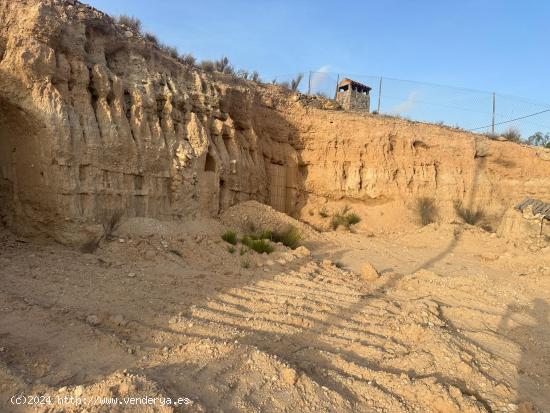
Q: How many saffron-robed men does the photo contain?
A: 0